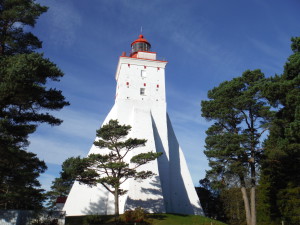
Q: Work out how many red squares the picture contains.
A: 6